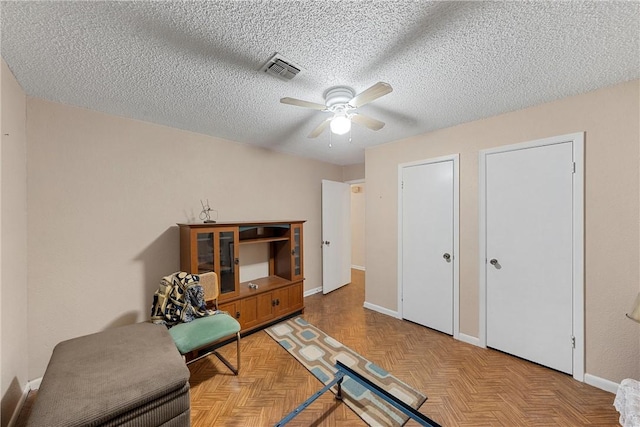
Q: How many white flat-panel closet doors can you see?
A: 2